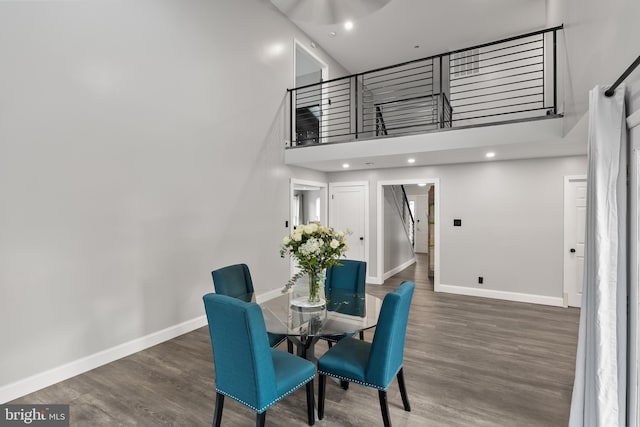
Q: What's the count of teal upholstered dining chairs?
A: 4